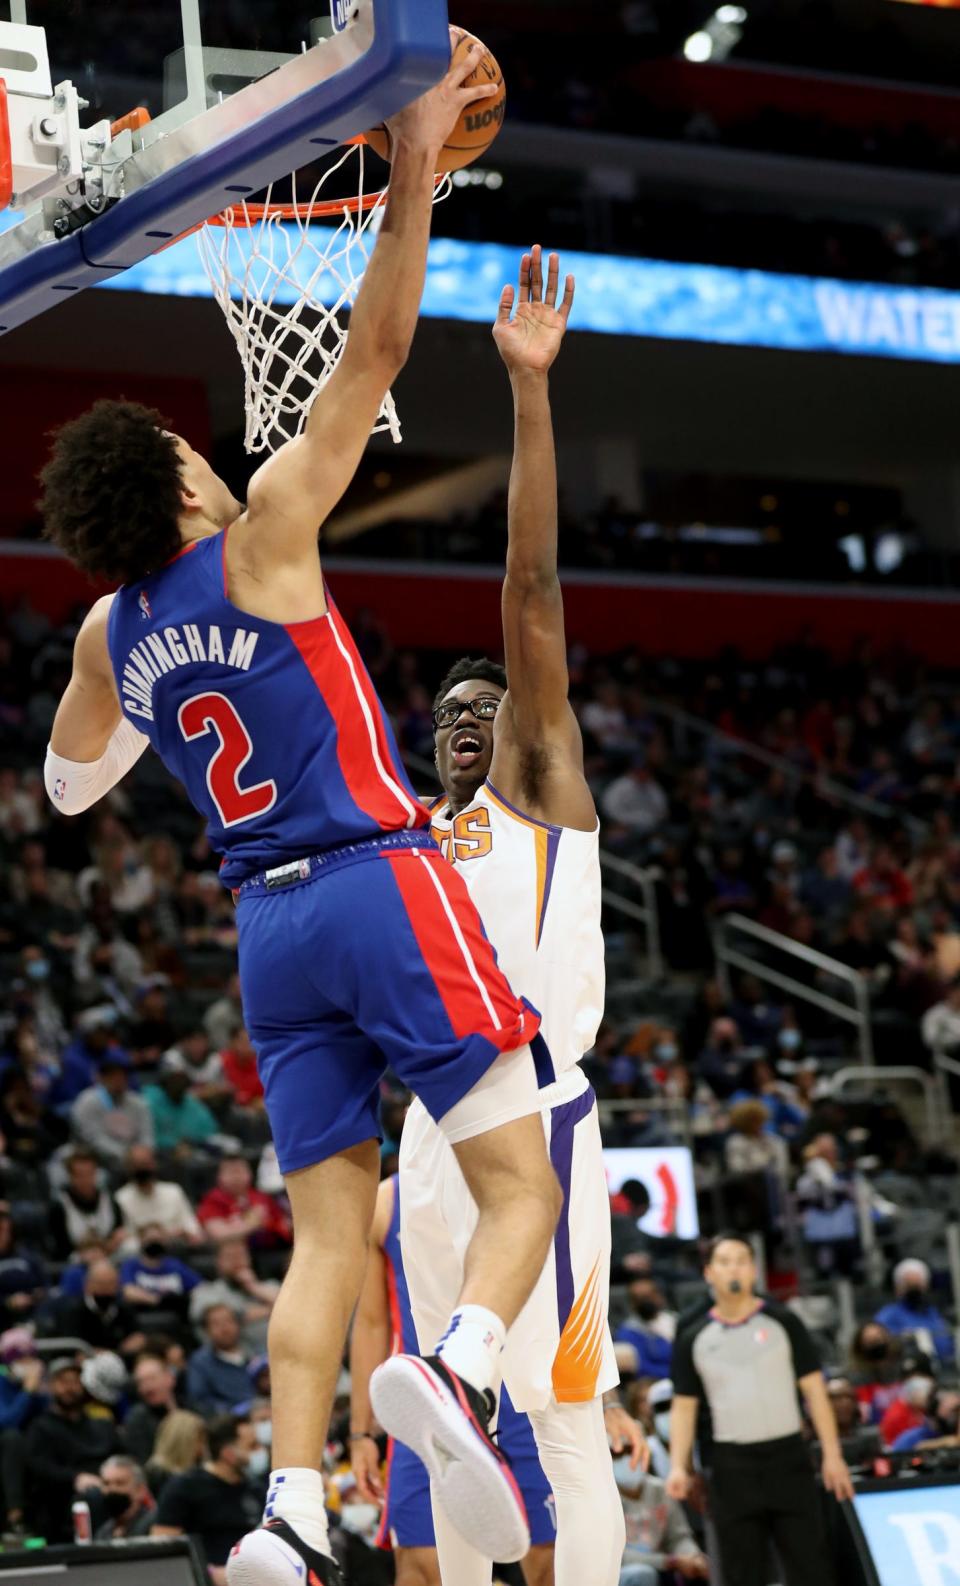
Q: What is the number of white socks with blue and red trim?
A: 2